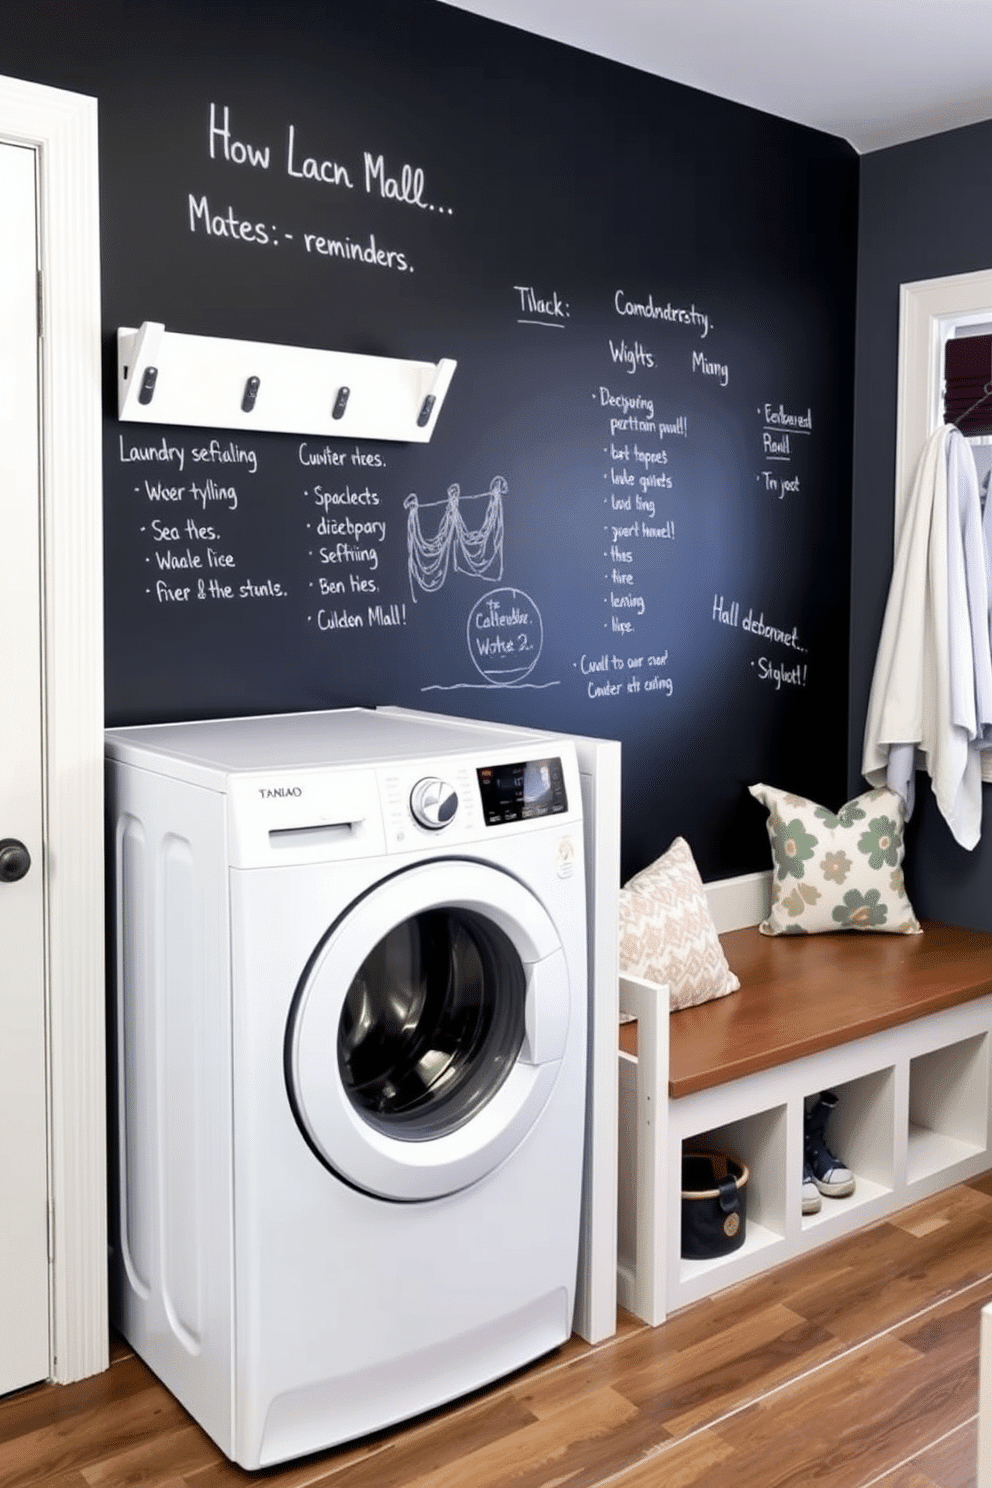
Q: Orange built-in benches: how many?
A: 1